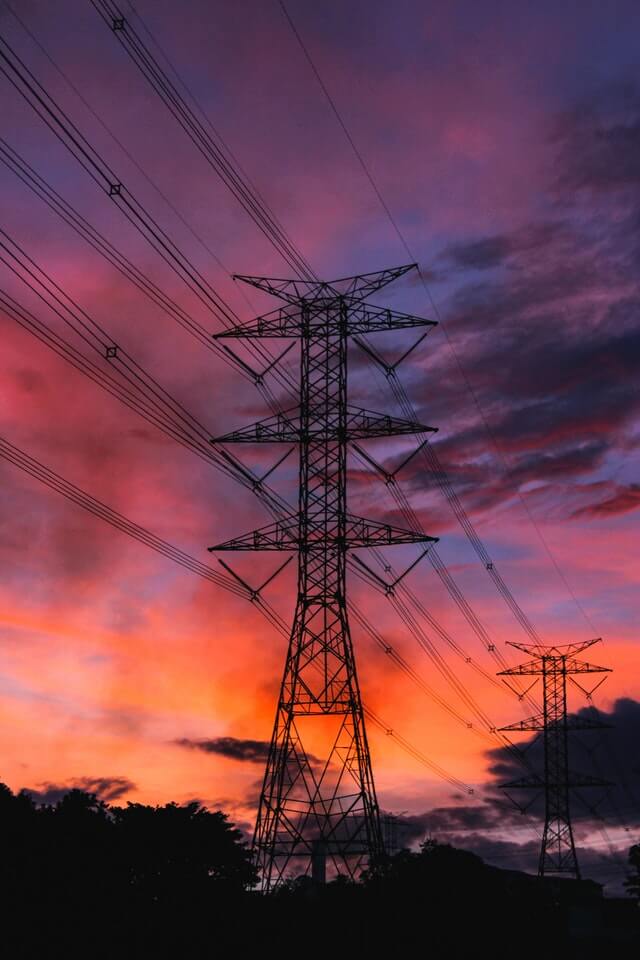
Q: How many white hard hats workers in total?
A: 0